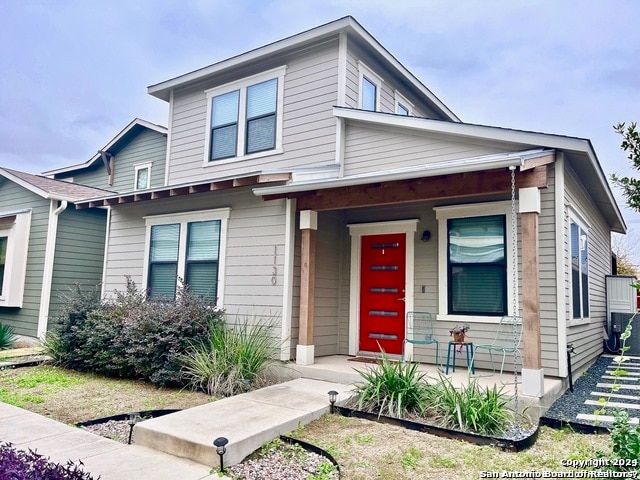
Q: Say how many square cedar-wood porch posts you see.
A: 2